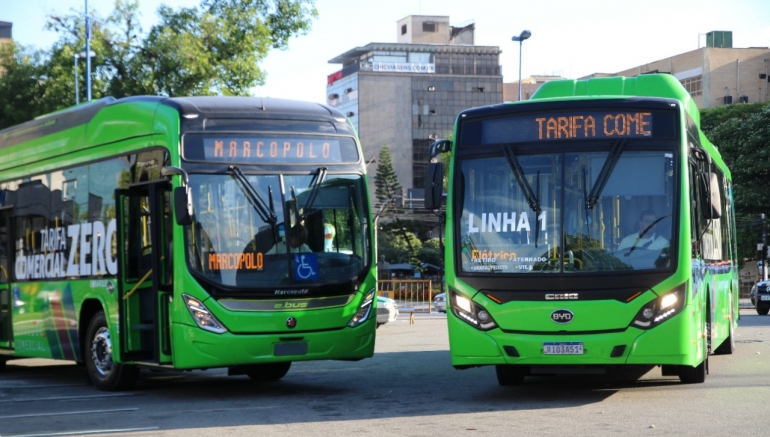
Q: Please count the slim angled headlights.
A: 4